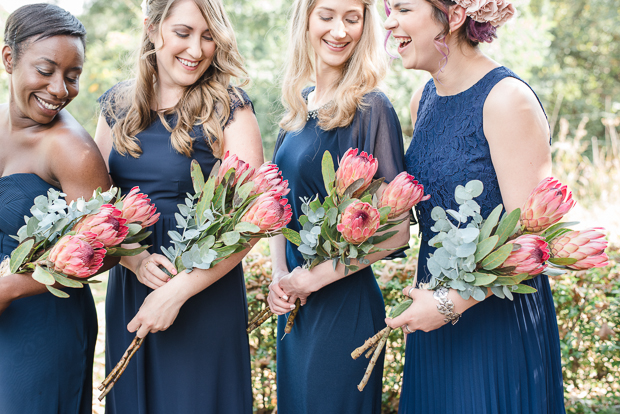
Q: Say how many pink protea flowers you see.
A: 12